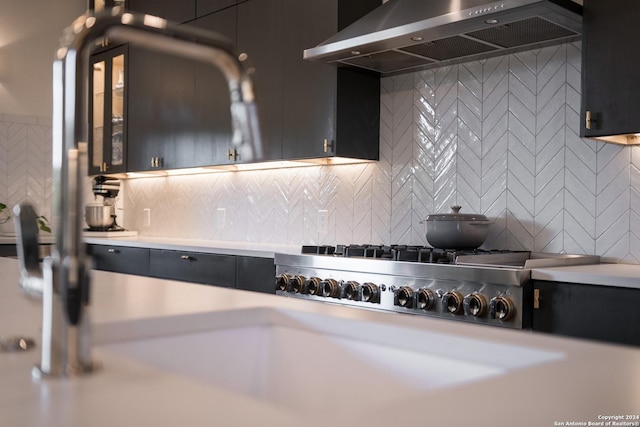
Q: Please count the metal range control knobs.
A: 11